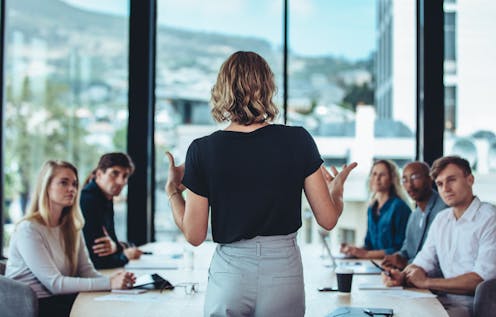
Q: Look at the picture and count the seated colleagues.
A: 5